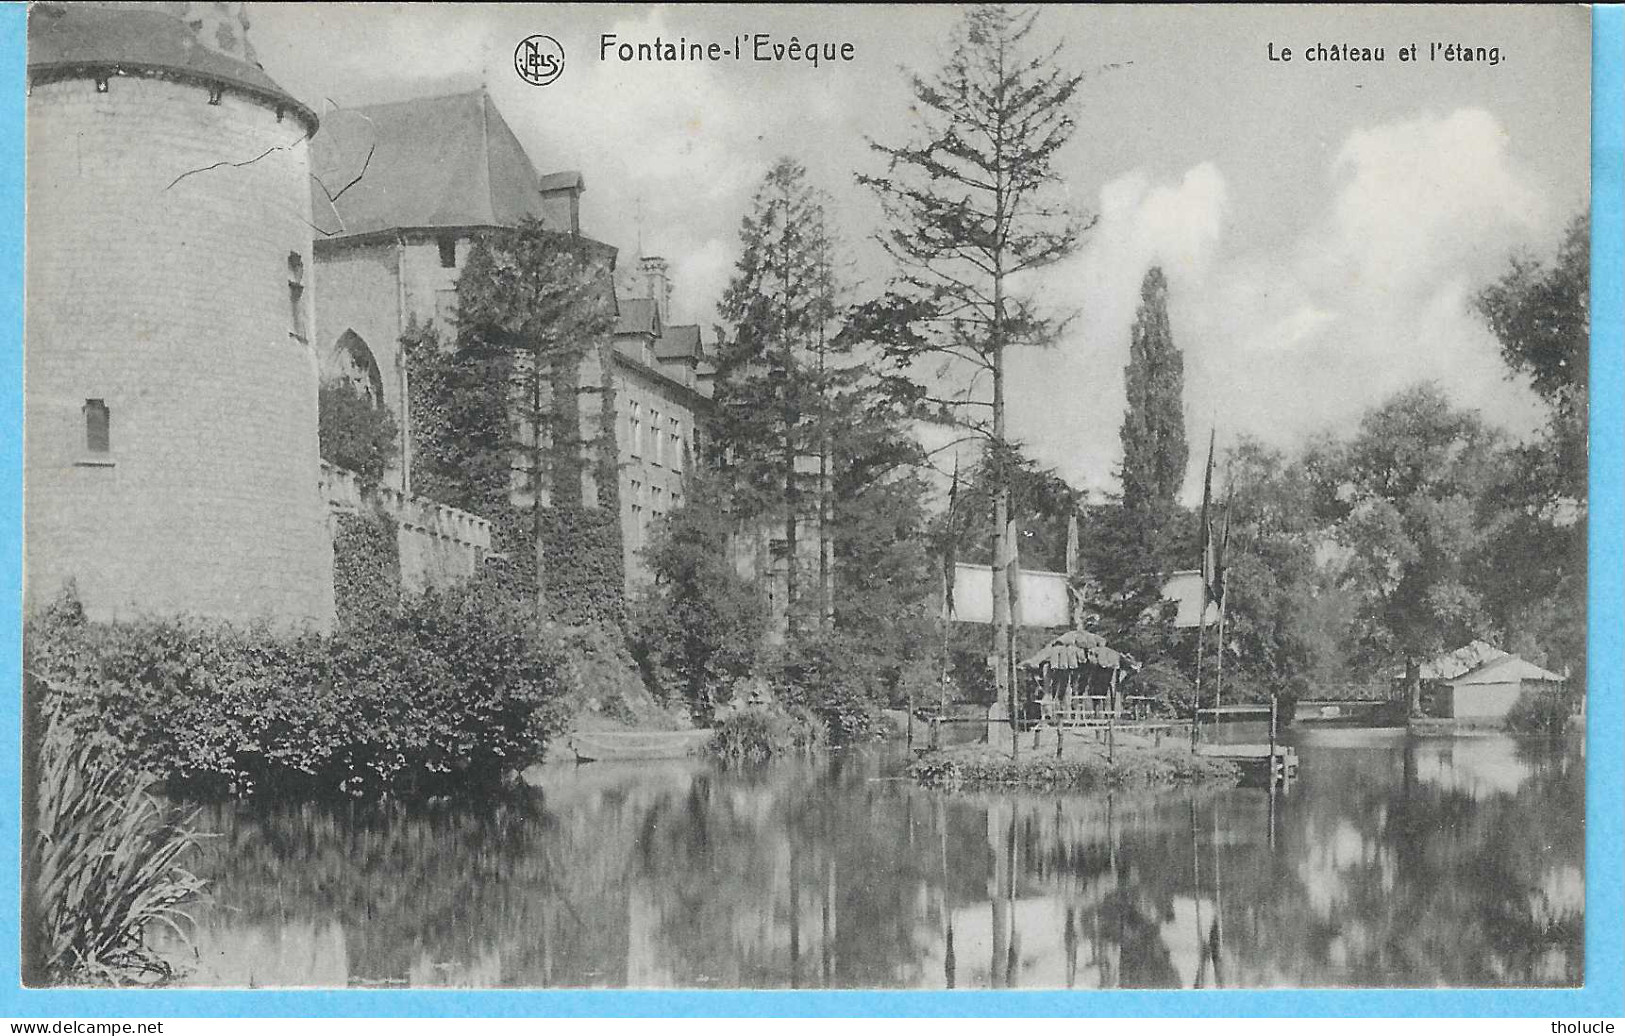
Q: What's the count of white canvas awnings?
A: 2